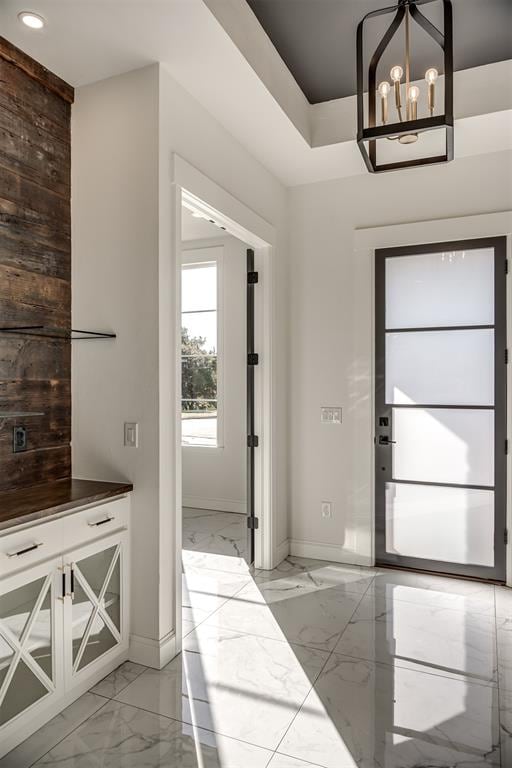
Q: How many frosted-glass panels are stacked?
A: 4